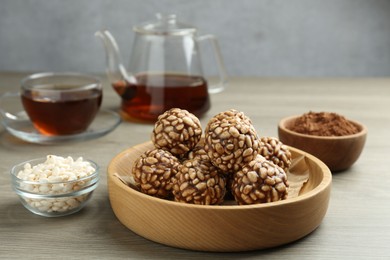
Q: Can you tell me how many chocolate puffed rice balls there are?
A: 7